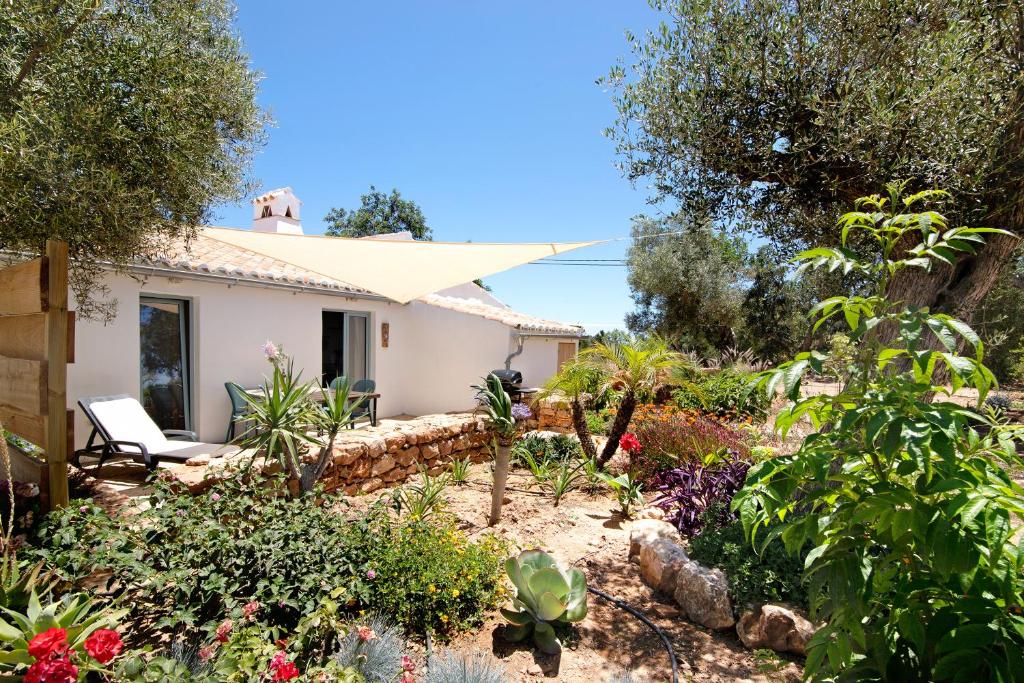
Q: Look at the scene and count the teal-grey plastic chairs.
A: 3